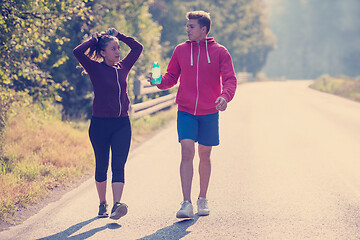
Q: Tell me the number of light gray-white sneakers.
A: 2